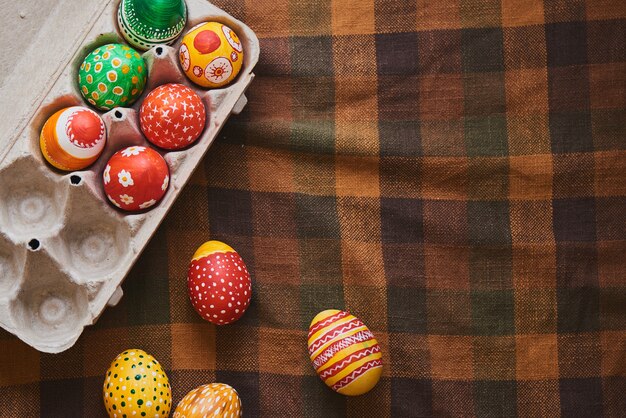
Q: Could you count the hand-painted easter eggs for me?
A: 10